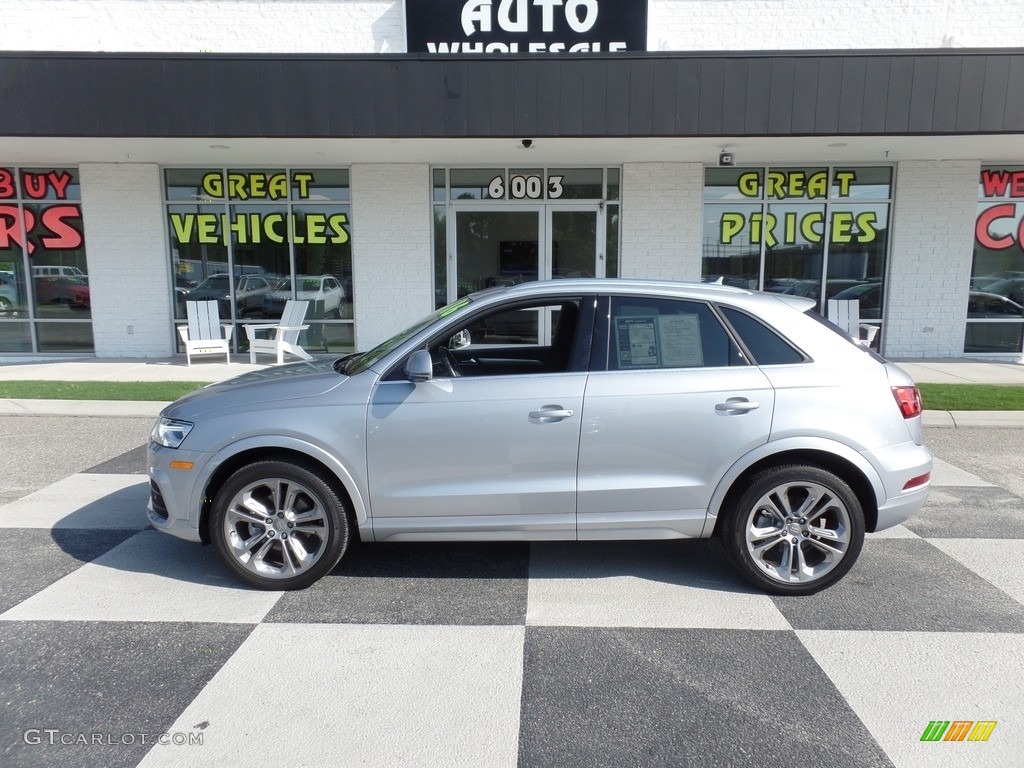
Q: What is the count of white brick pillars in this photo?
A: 4